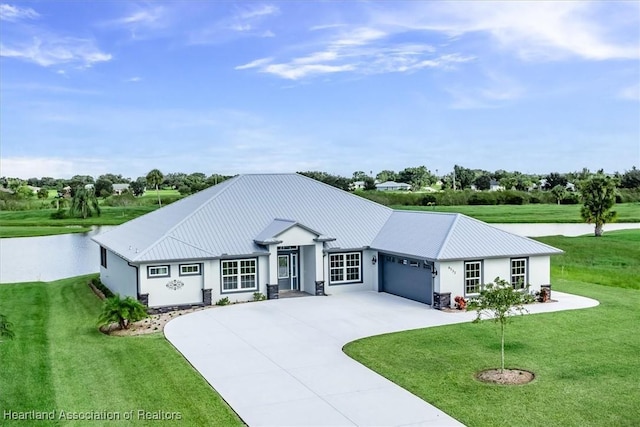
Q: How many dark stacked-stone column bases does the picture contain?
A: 6